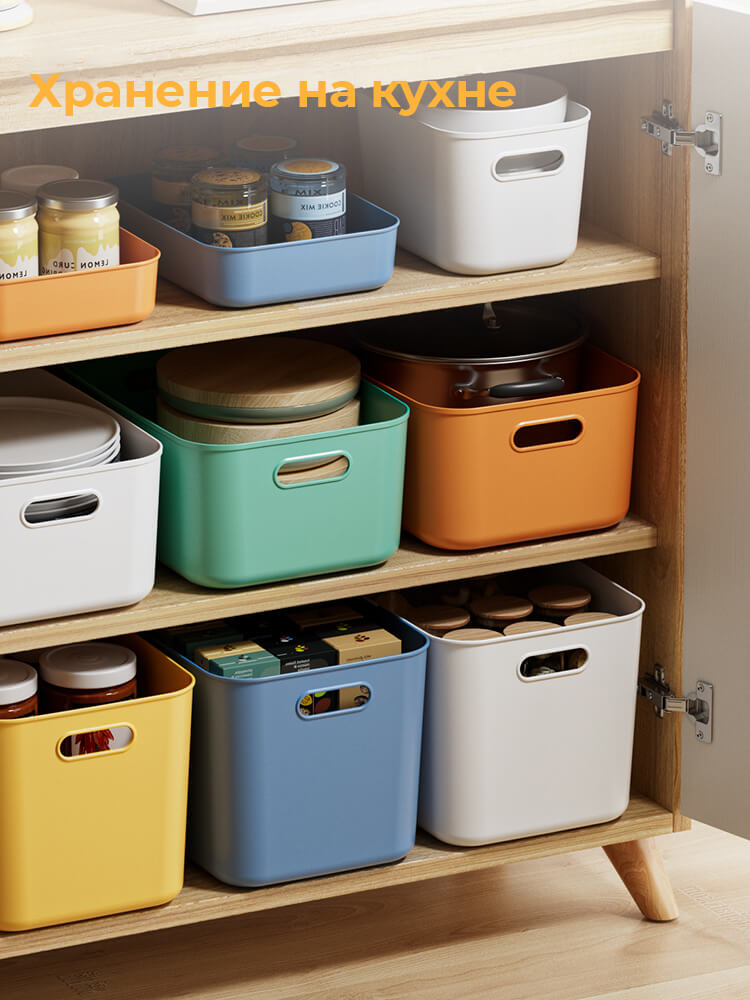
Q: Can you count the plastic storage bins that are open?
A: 9